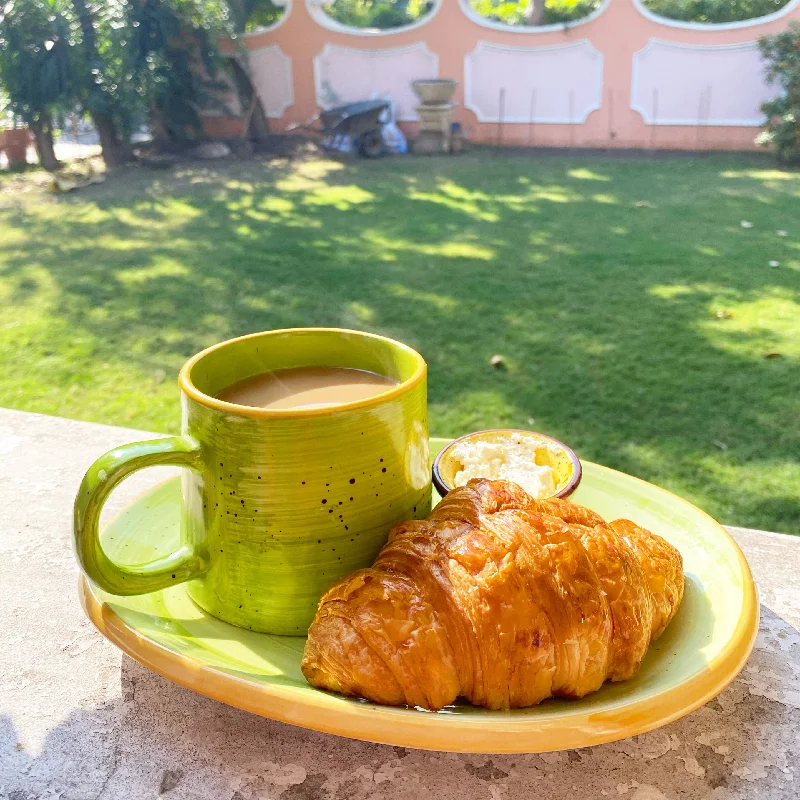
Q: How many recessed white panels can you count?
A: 4